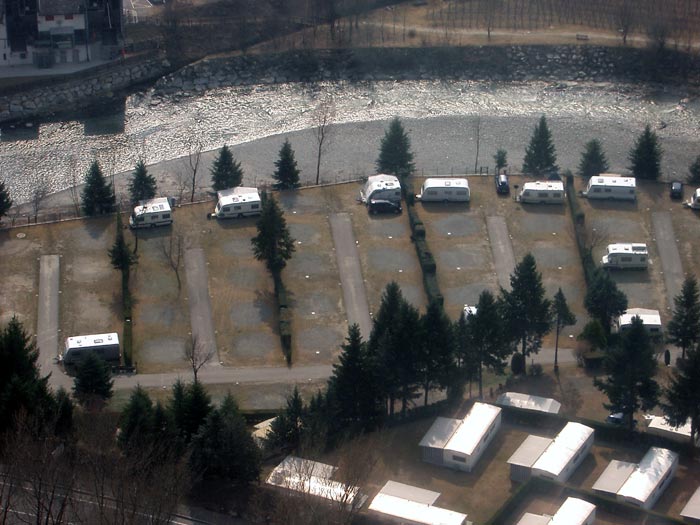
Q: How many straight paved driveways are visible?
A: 5